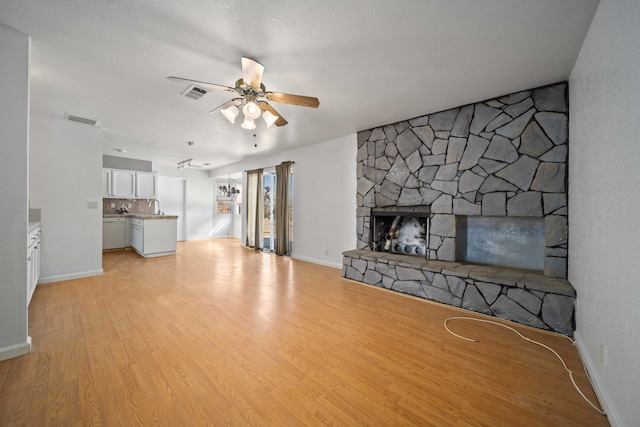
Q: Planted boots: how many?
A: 0